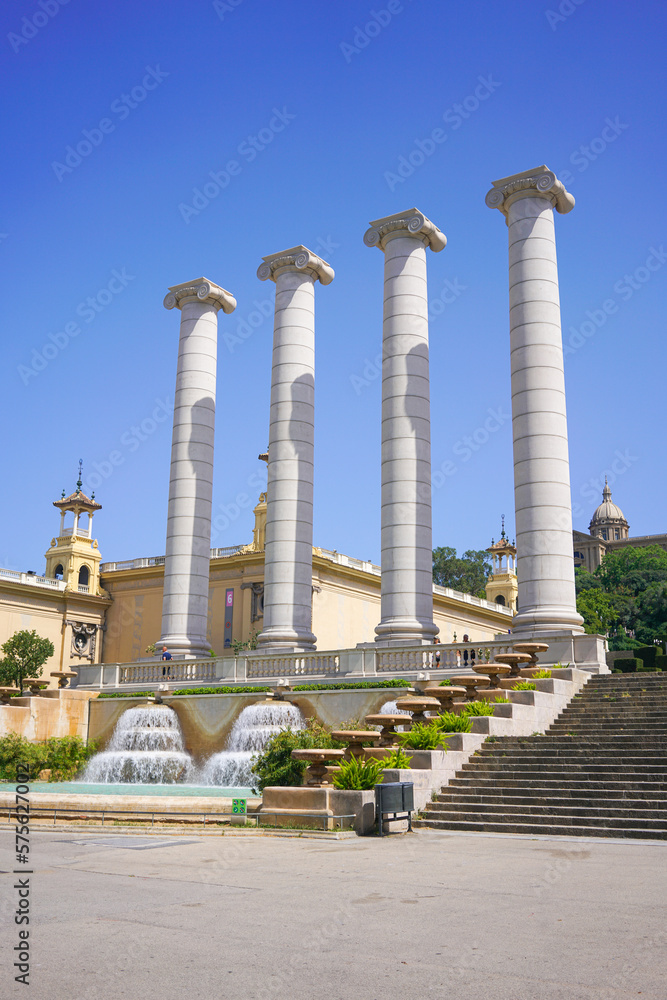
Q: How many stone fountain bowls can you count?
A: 12